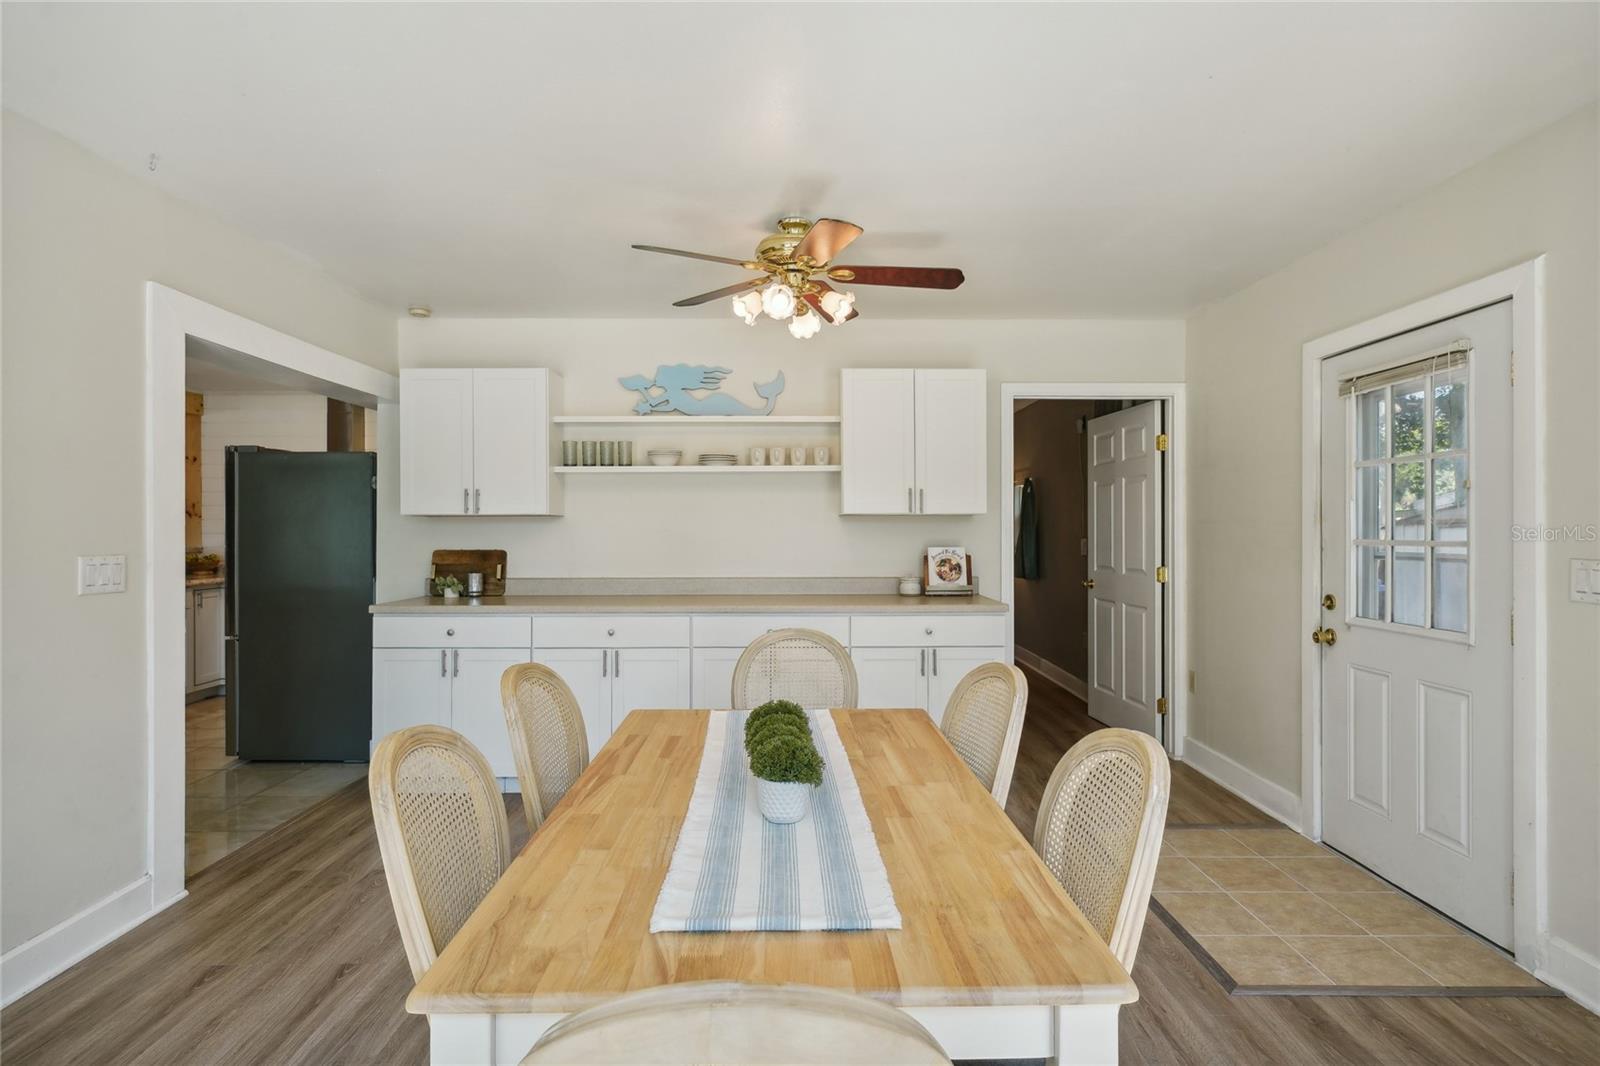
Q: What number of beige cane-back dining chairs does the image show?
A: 6